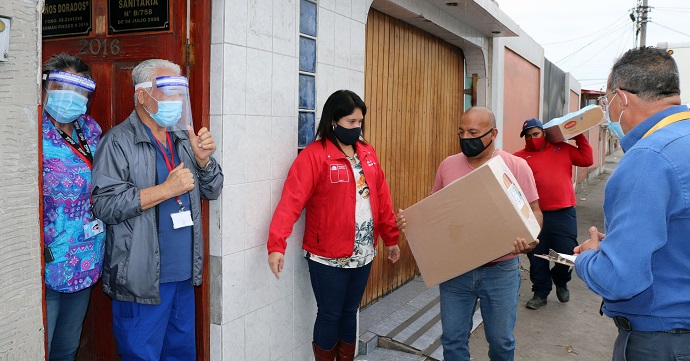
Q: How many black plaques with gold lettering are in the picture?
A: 2